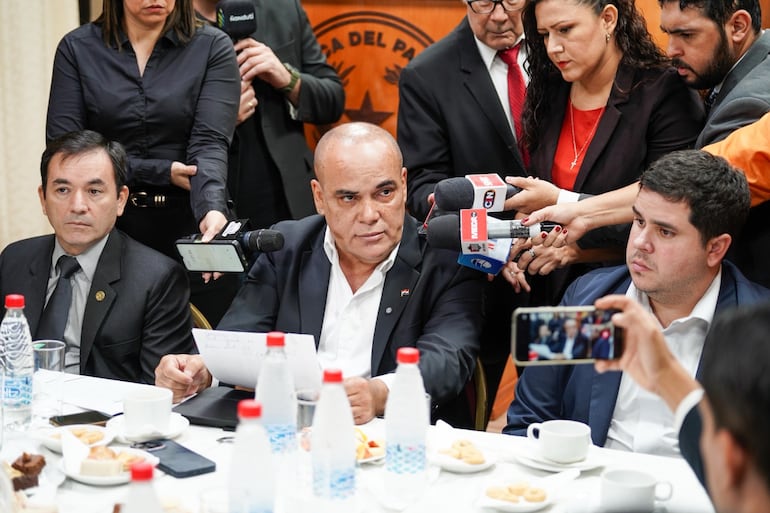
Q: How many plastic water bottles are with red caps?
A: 6